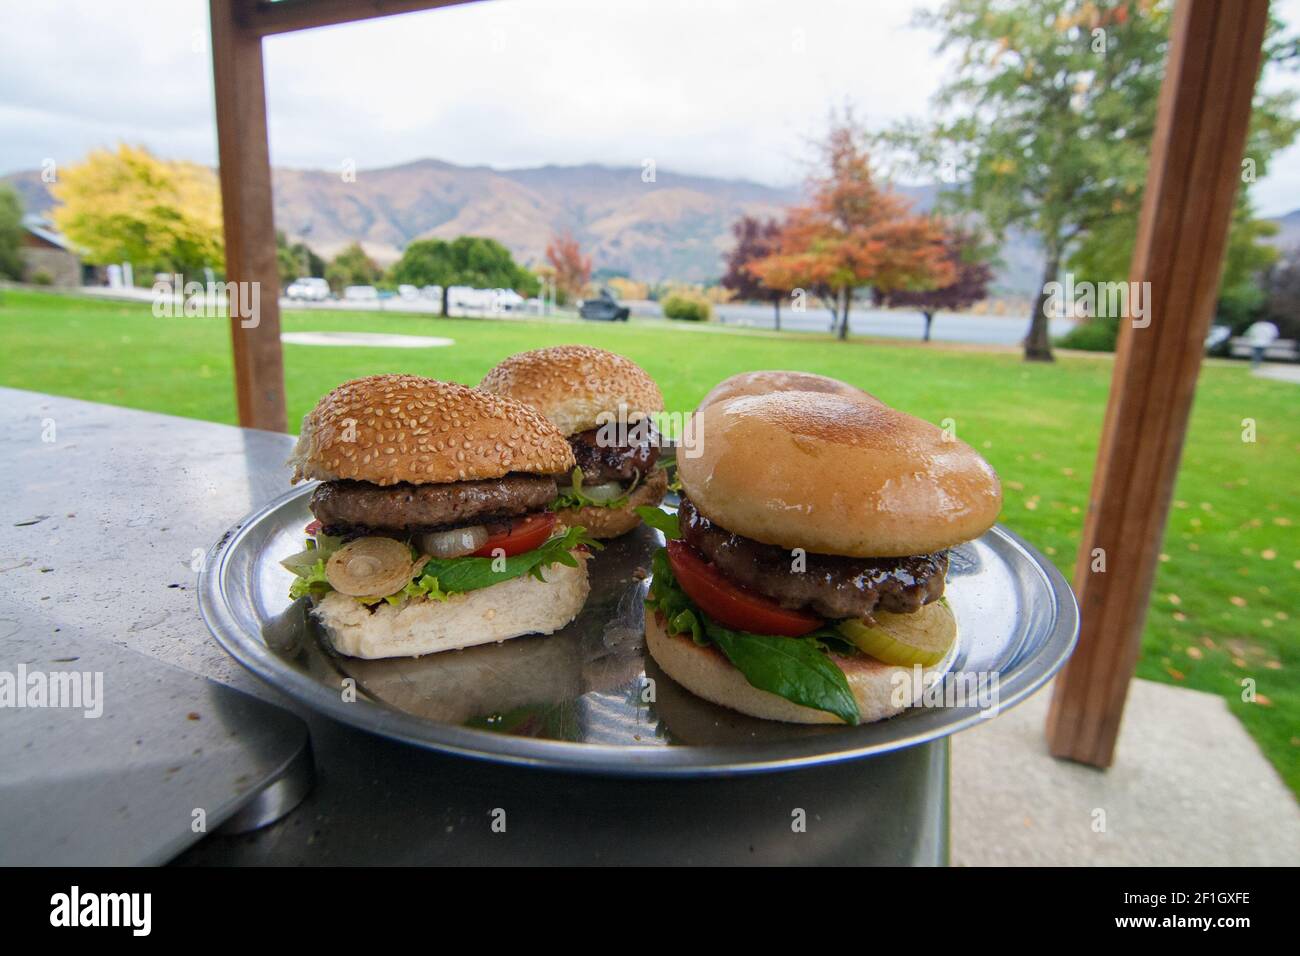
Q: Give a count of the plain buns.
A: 2